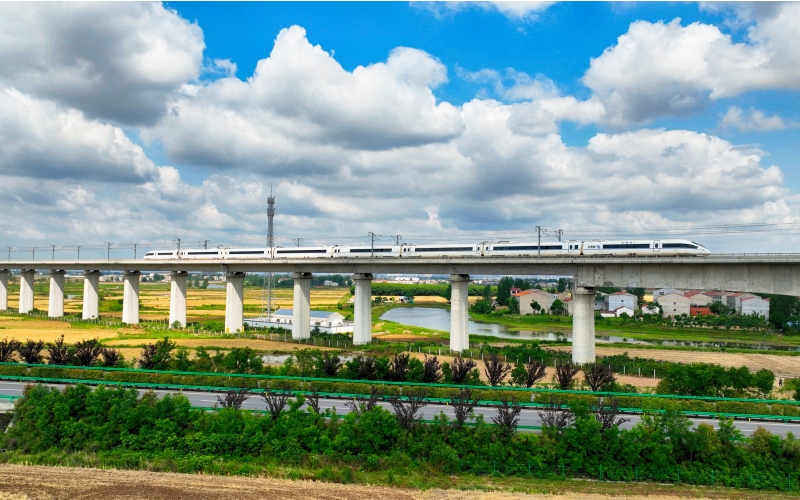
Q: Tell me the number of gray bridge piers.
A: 11